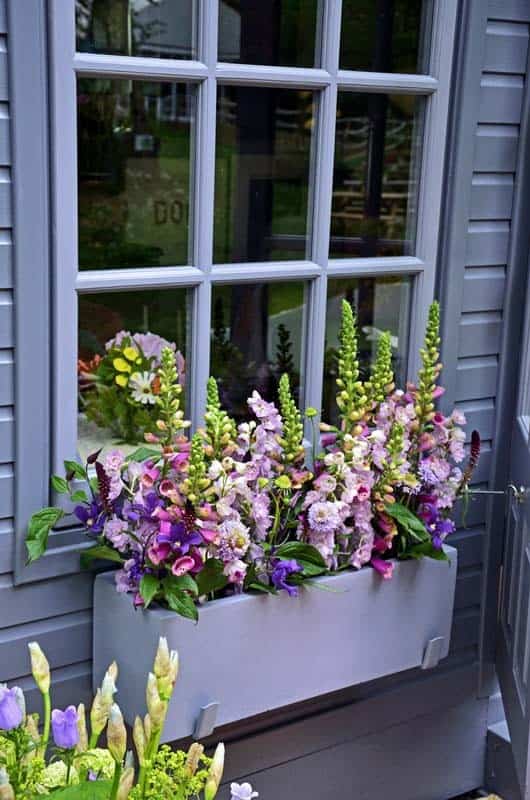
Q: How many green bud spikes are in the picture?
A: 8